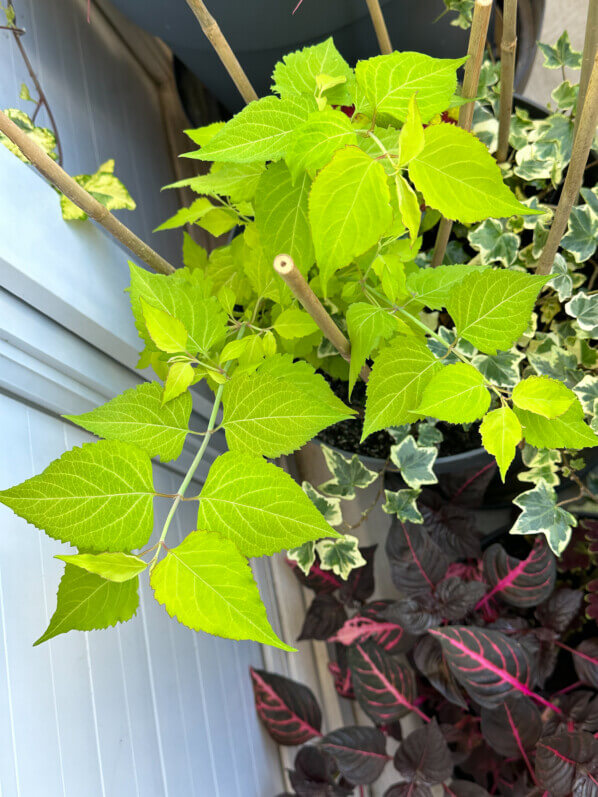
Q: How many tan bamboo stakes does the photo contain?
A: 8